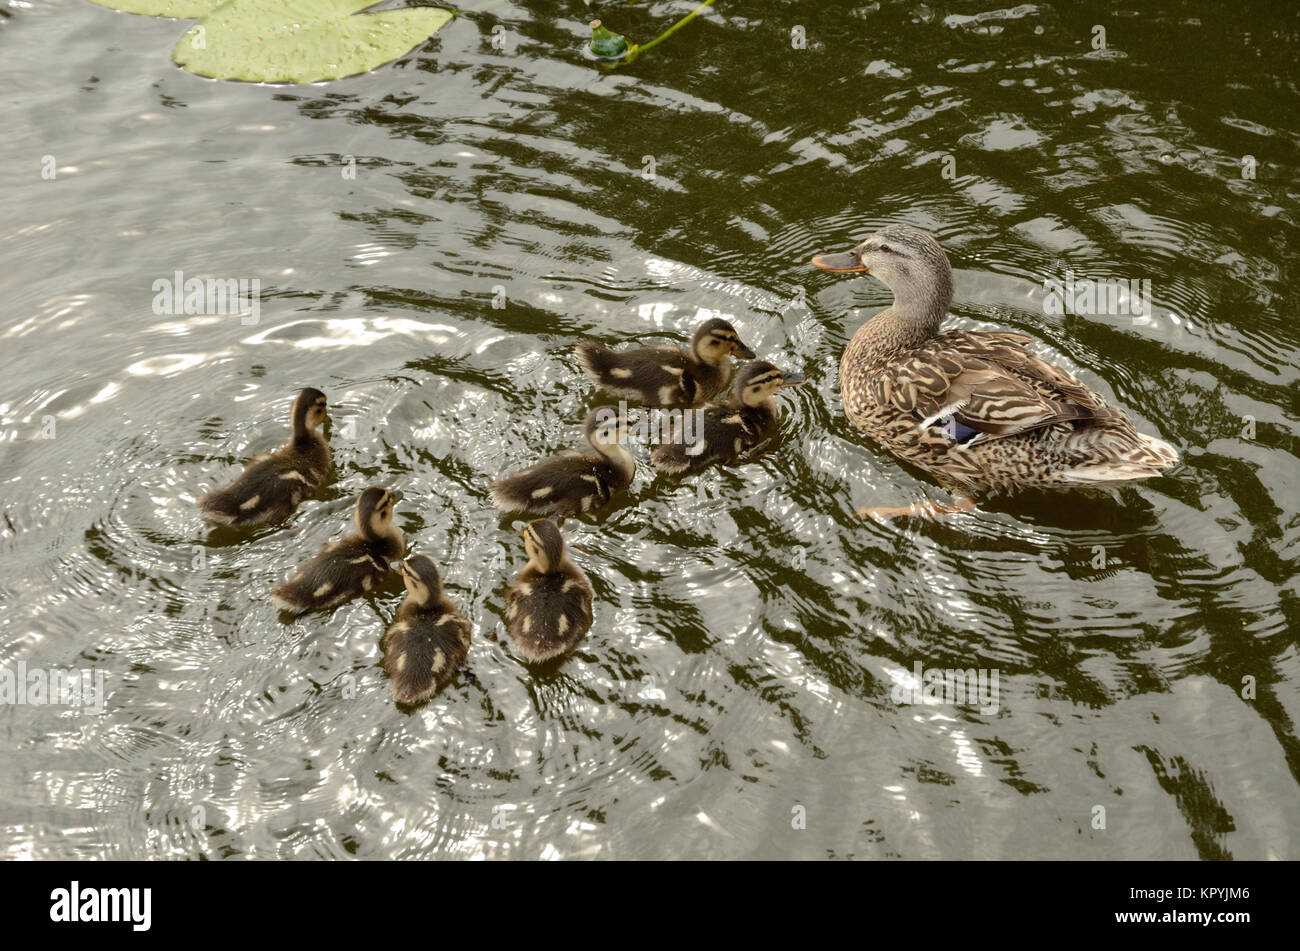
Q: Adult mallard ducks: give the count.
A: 1